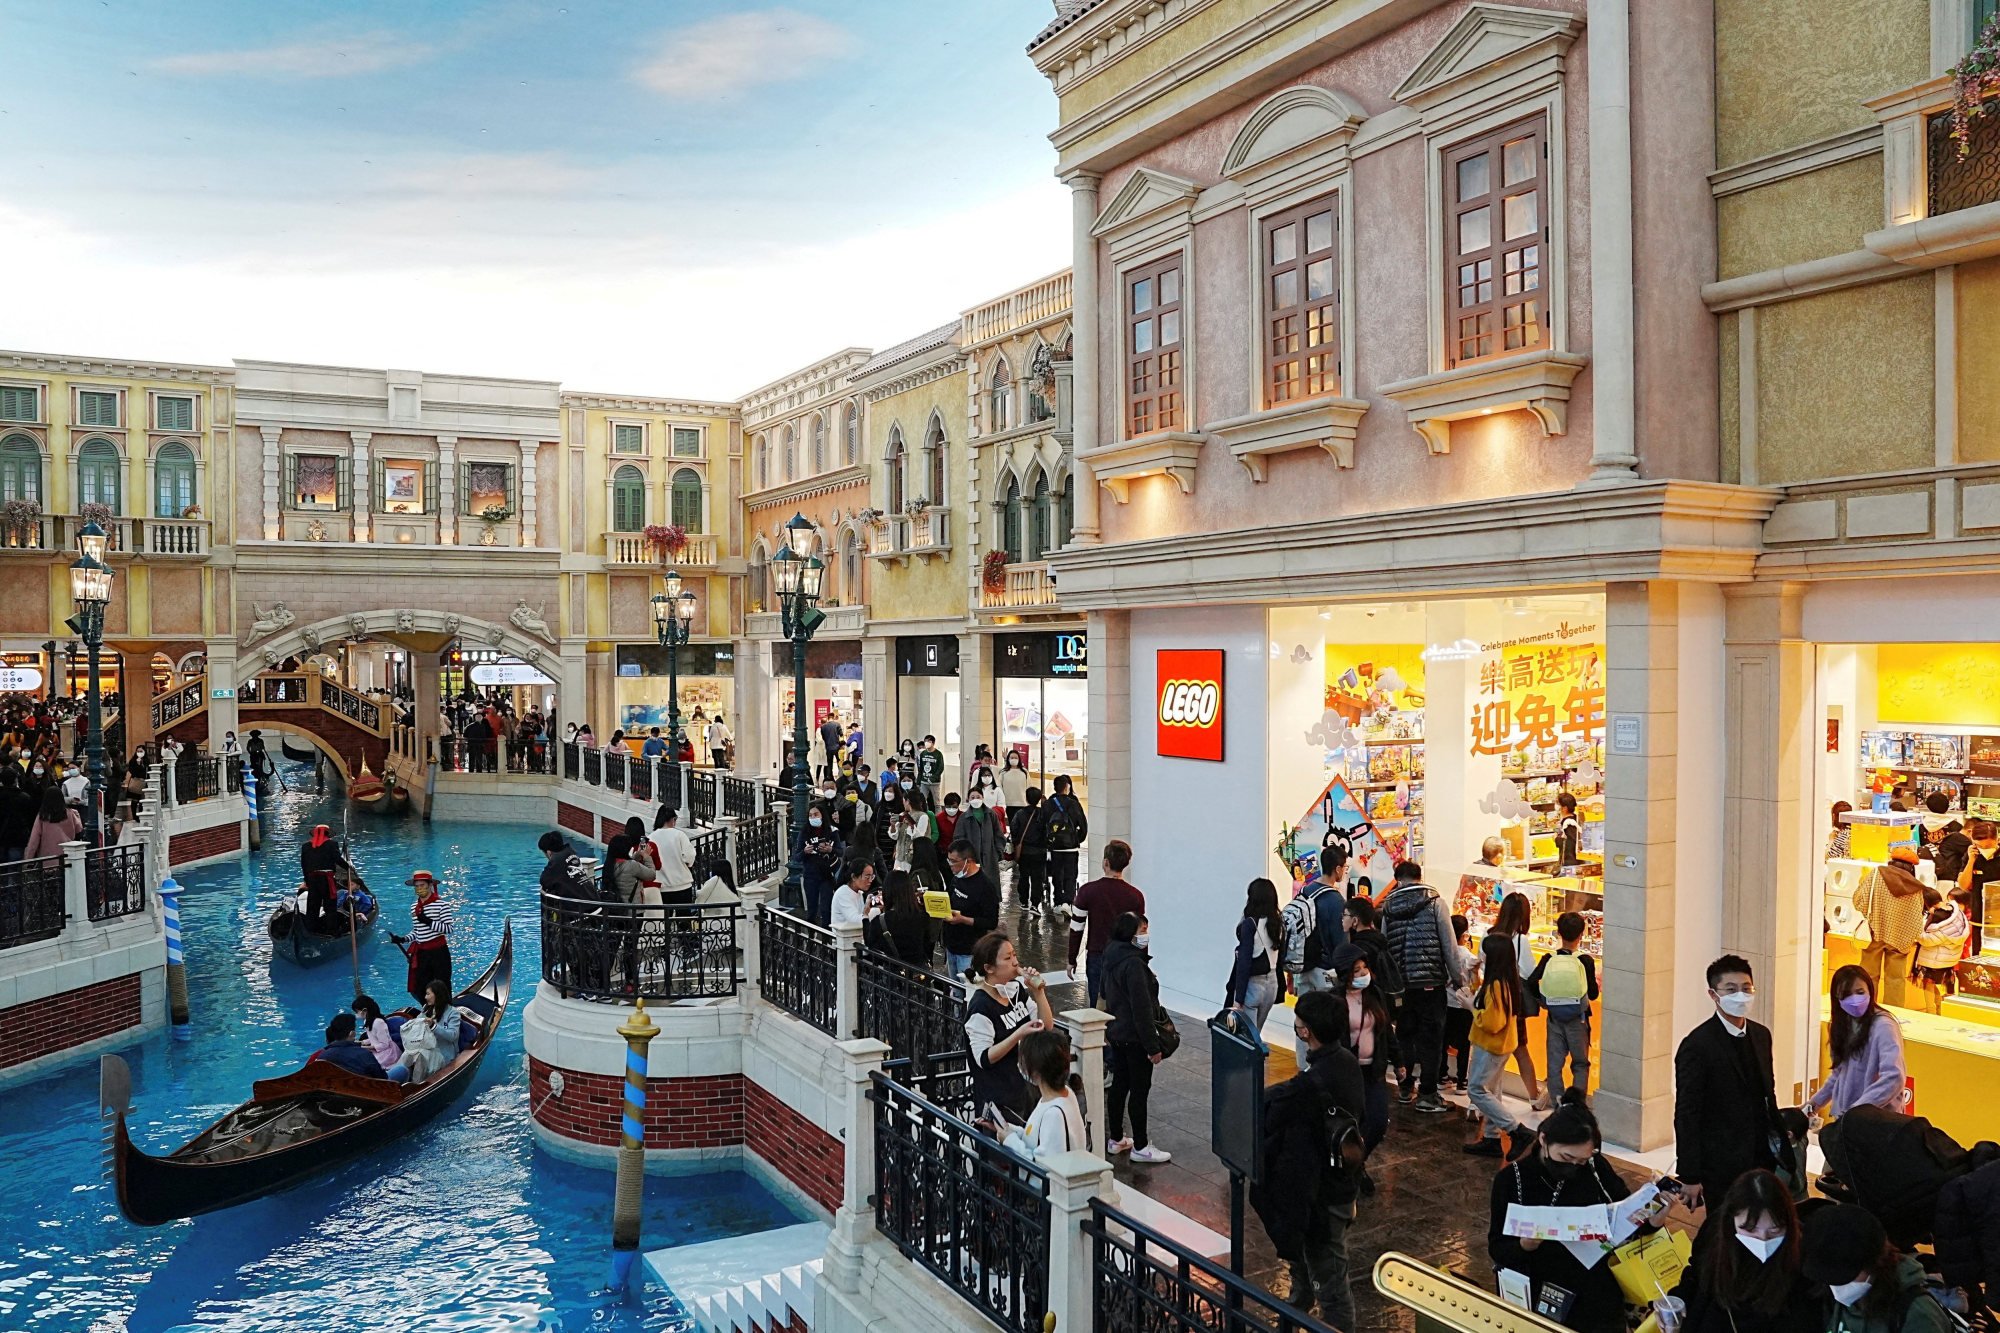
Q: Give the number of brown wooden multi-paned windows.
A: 3